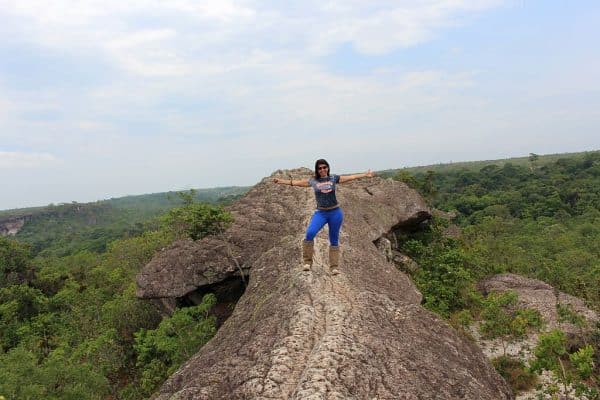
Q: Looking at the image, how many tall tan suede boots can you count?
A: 2